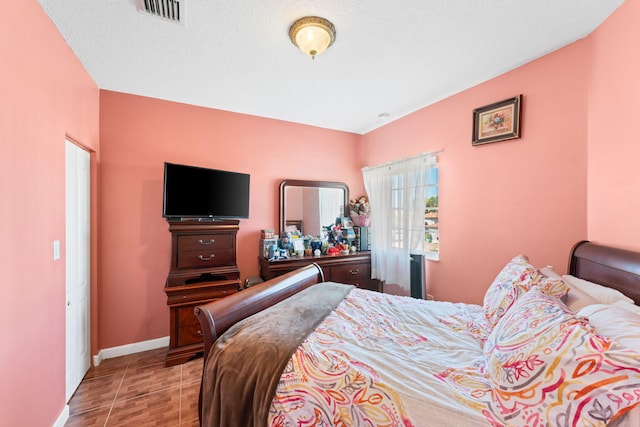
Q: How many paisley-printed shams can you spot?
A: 2